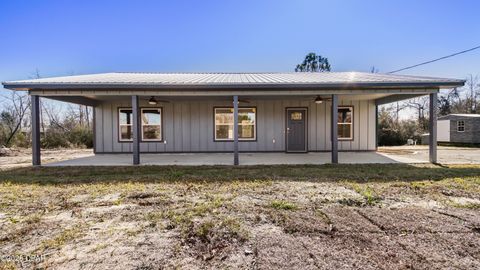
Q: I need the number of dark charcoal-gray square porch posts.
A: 5